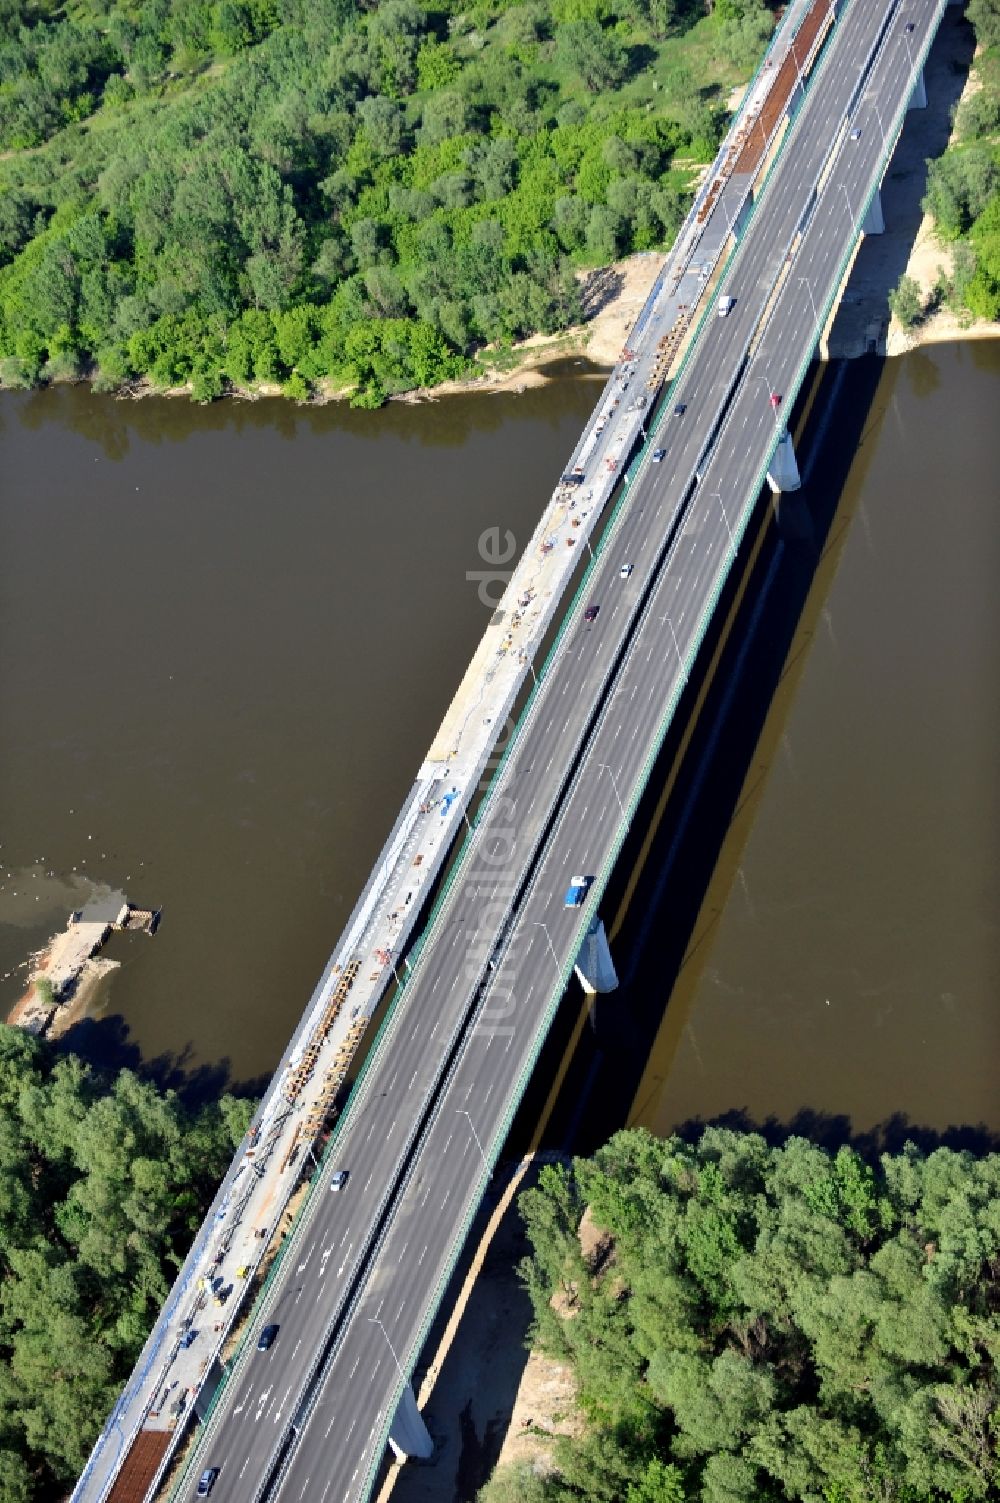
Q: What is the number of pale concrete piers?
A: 5